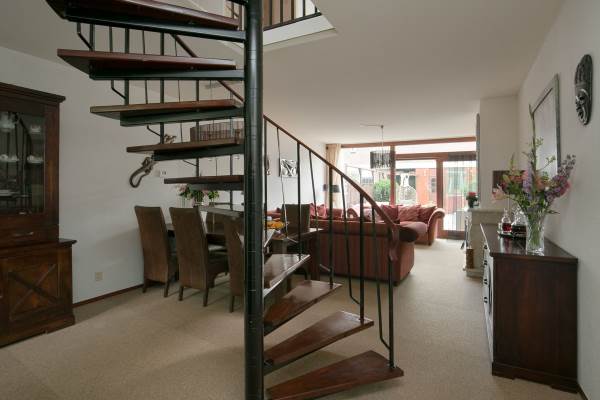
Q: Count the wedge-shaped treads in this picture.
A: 11